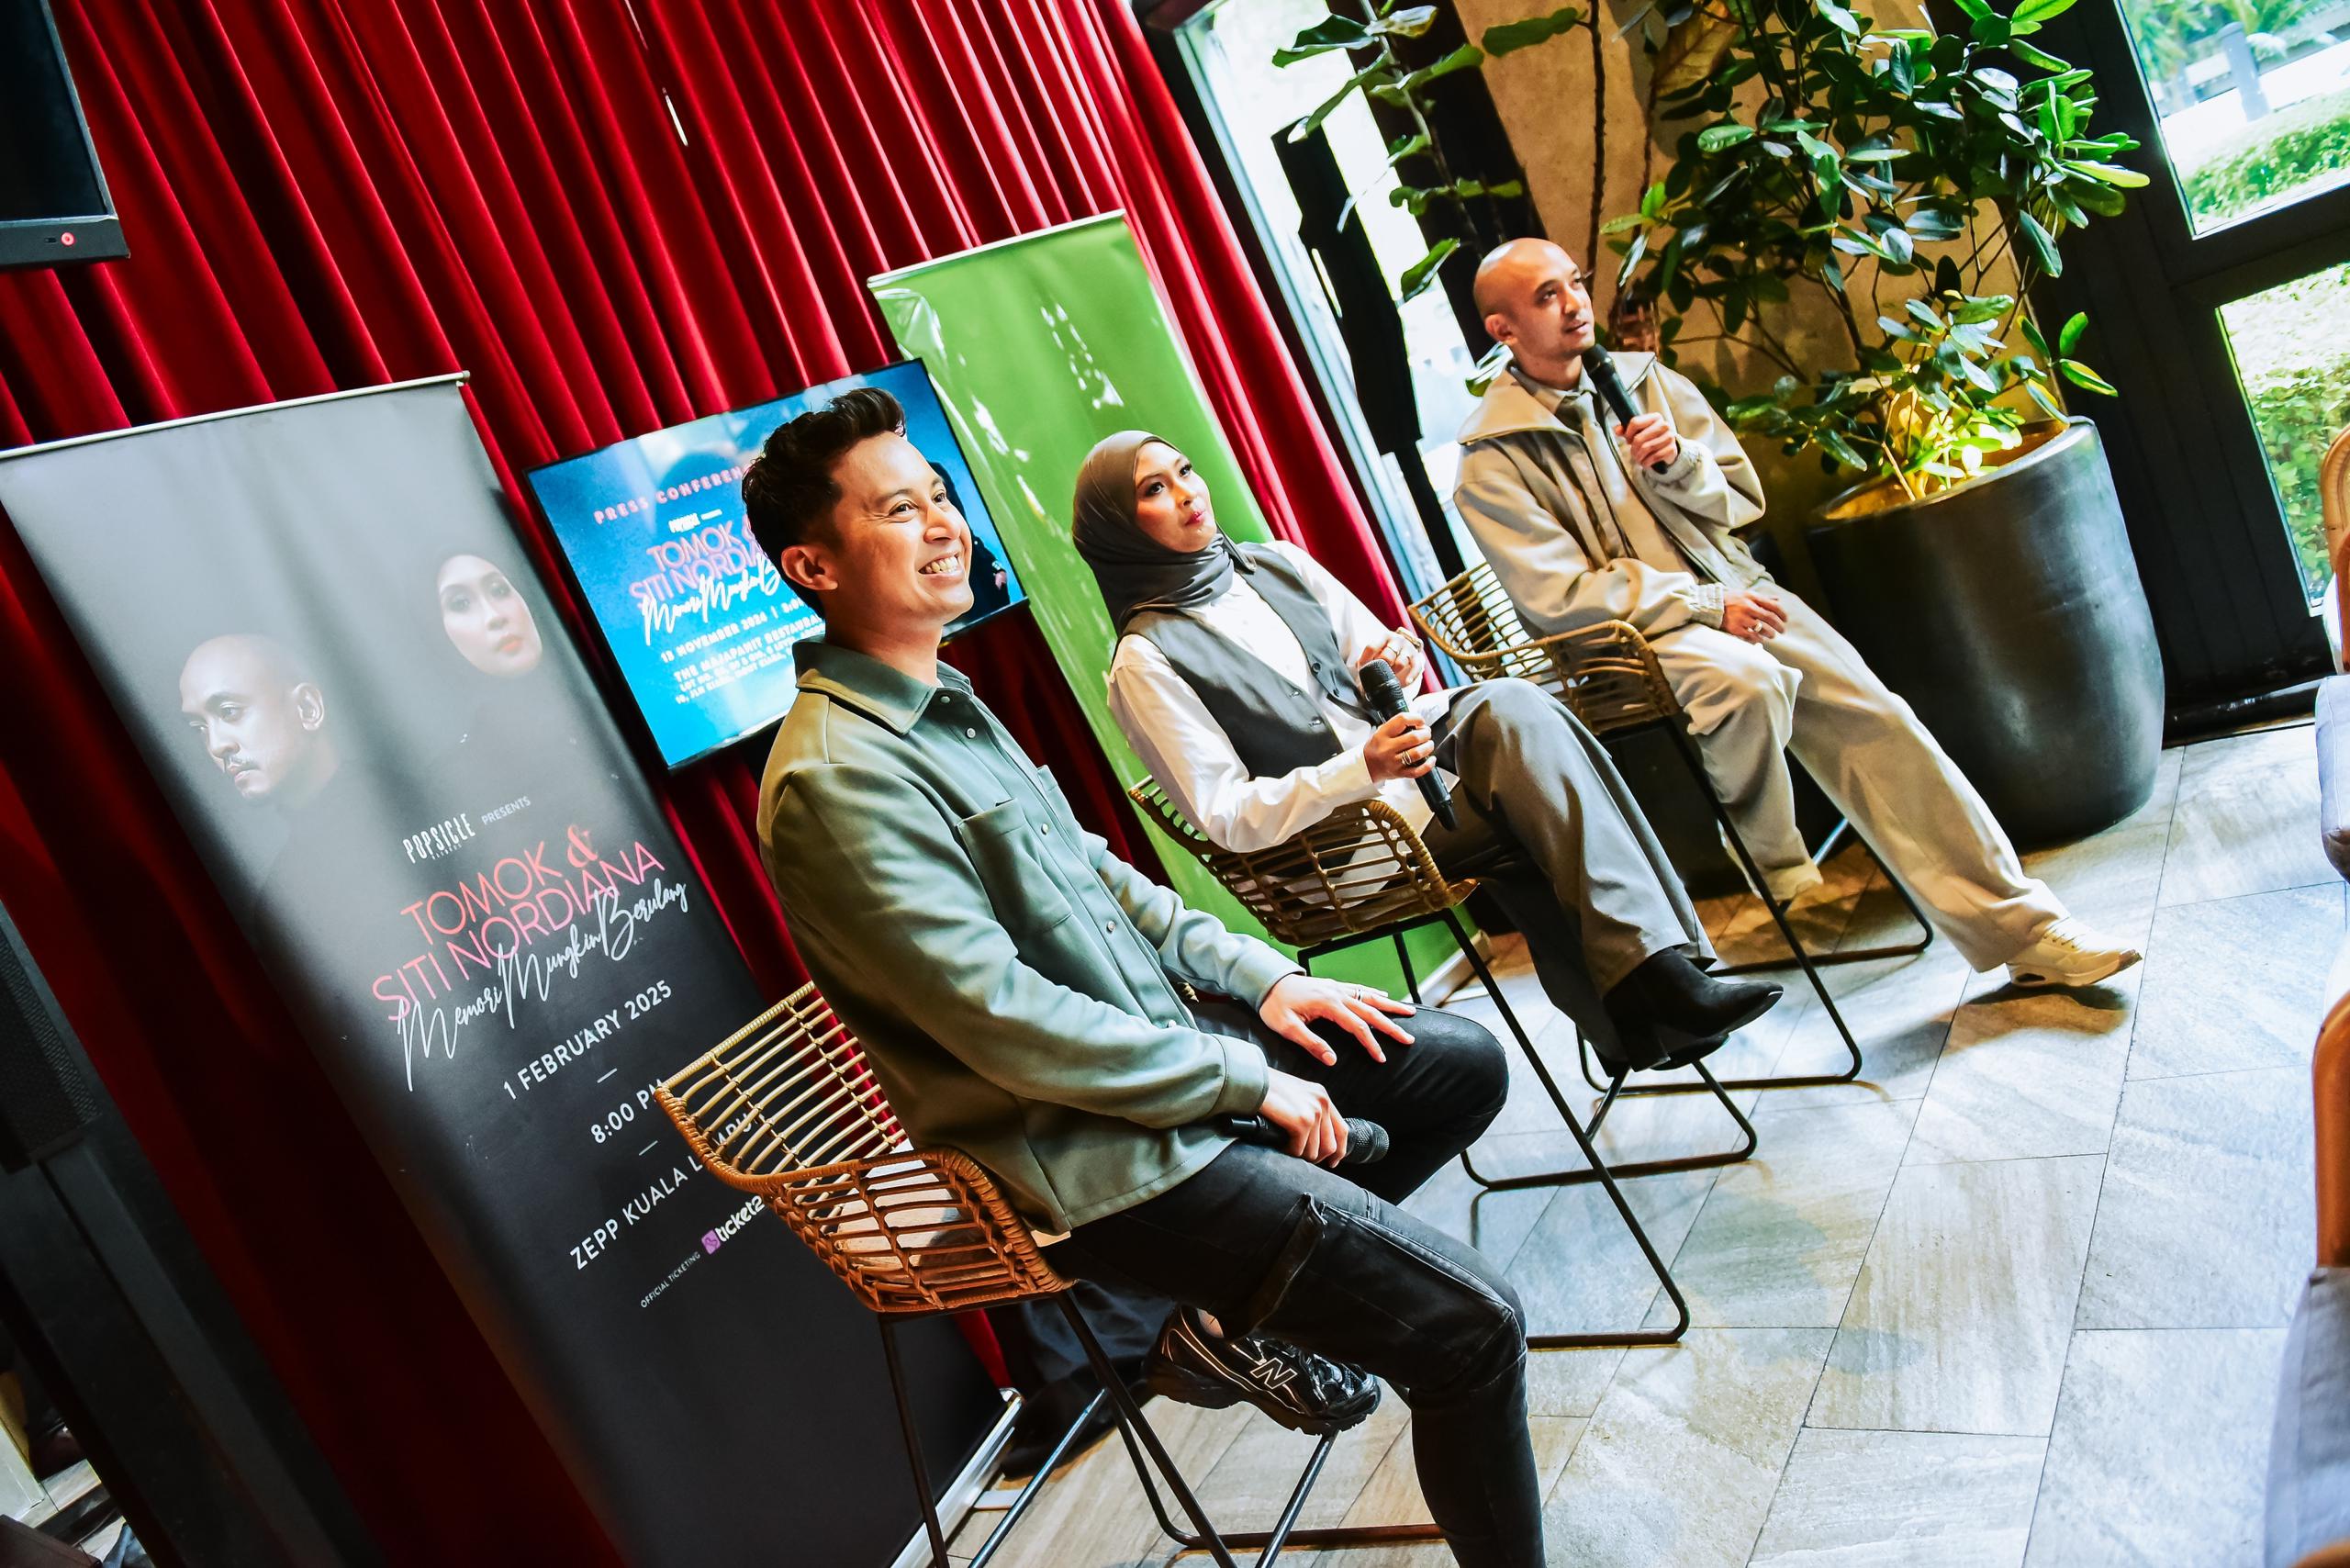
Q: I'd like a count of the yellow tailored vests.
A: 0